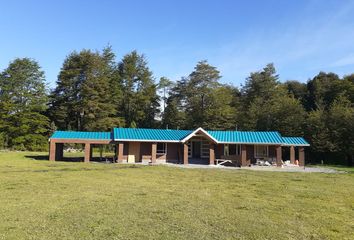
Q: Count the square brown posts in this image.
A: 10